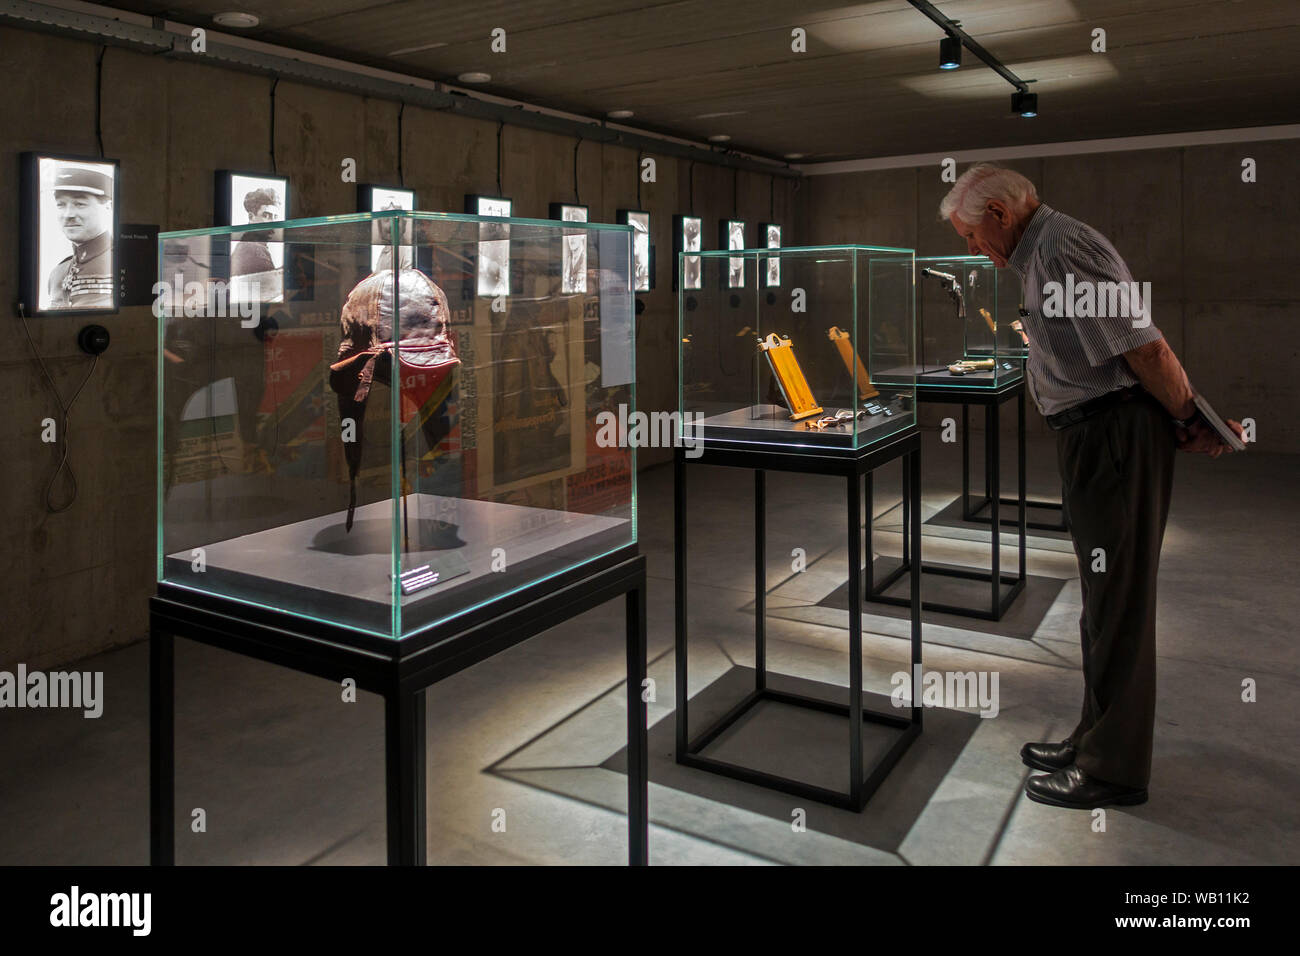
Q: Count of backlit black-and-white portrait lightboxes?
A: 9